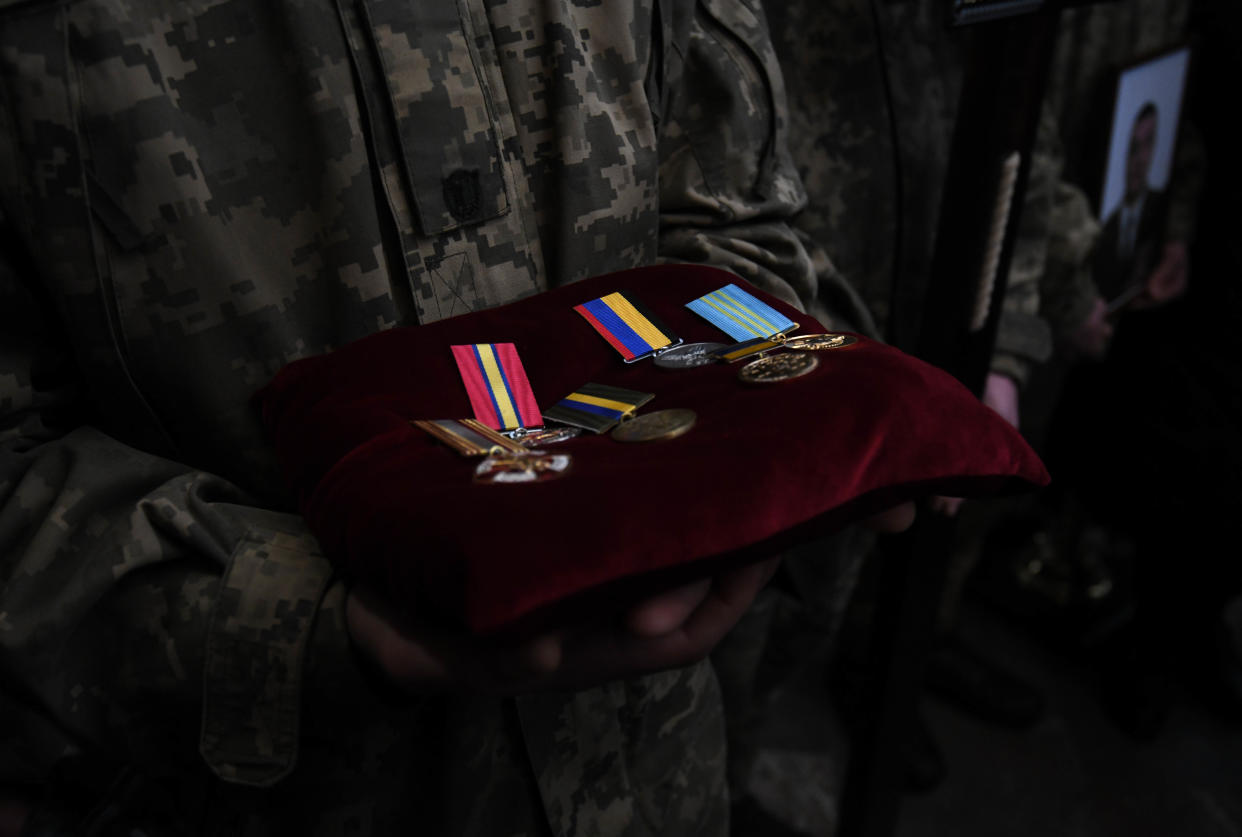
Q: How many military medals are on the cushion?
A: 6